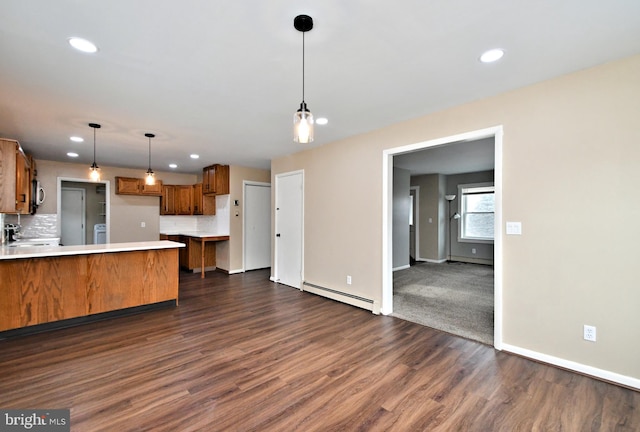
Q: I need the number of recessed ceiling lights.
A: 7